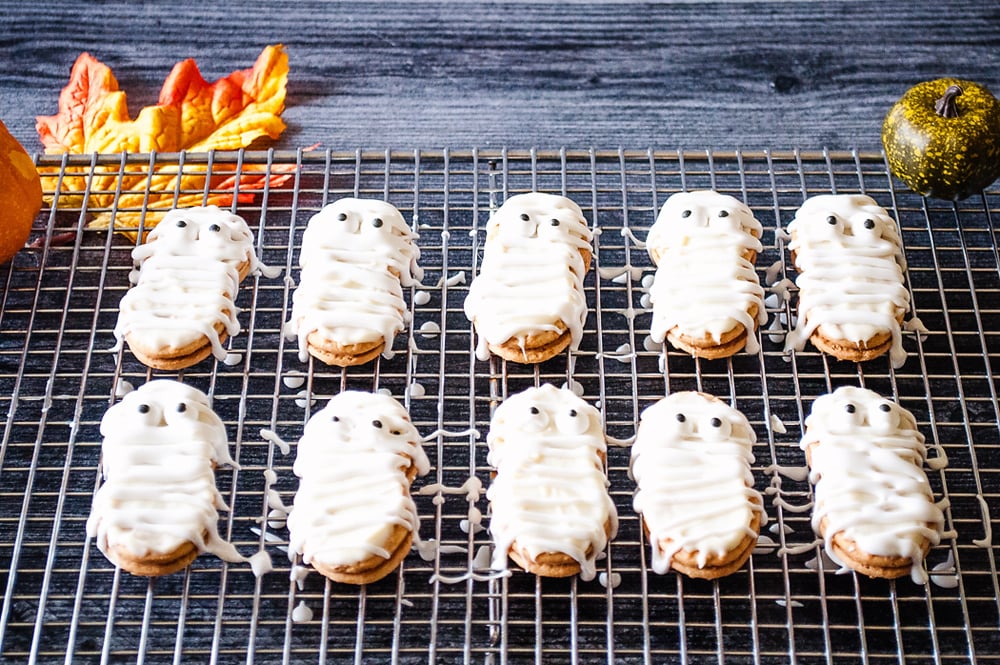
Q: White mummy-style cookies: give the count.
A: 10